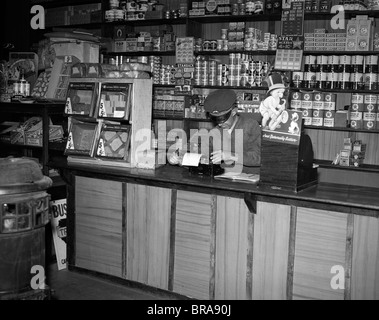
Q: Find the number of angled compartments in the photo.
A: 4